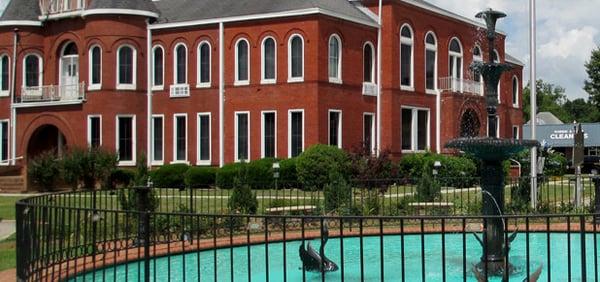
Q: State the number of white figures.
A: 0